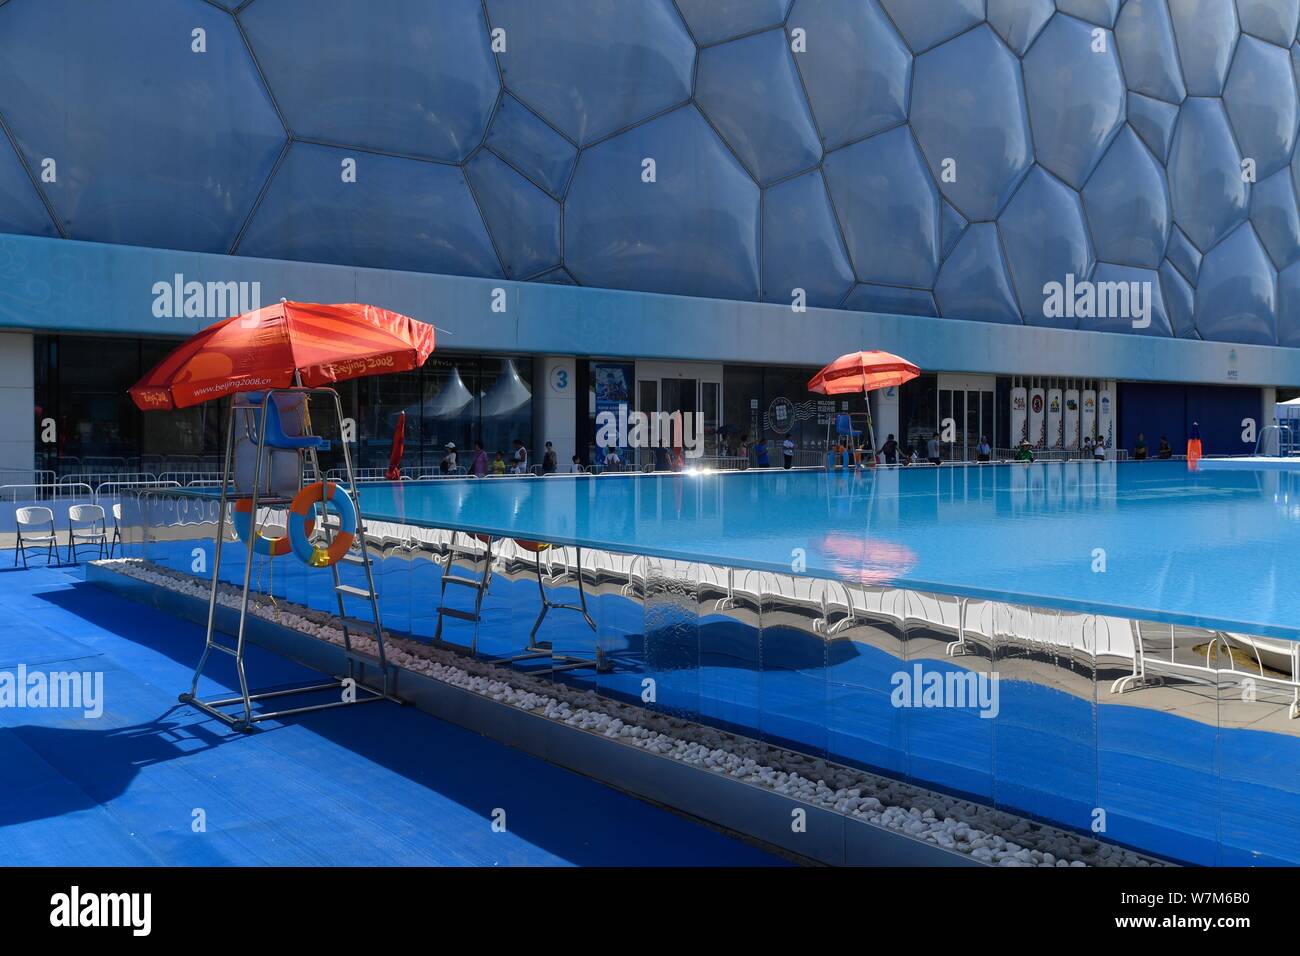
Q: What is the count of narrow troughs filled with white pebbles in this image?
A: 1